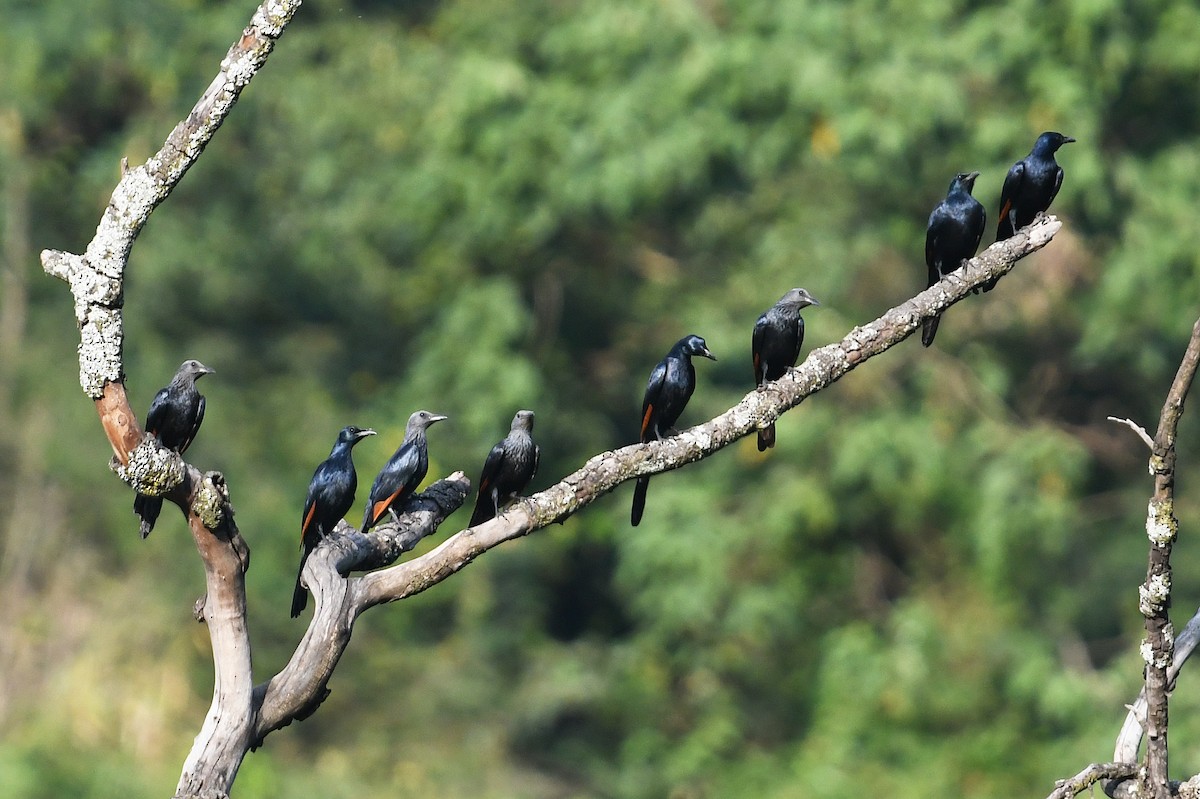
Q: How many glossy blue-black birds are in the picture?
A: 4